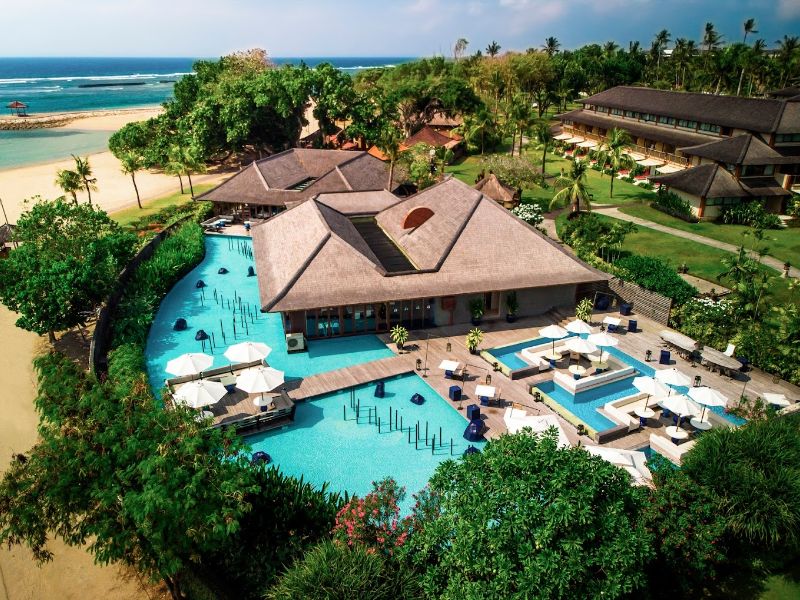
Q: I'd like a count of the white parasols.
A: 12